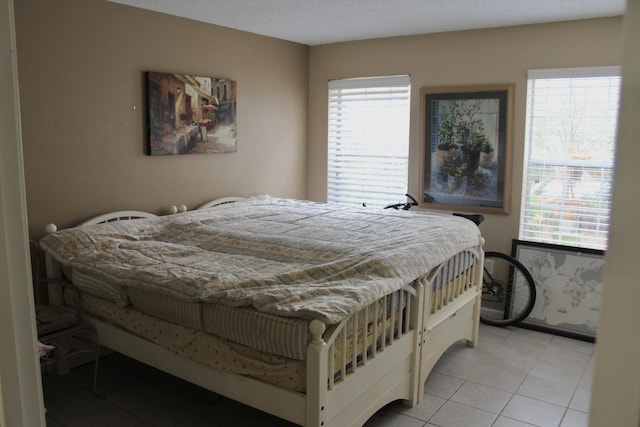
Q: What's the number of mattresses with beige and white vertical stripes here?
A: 2